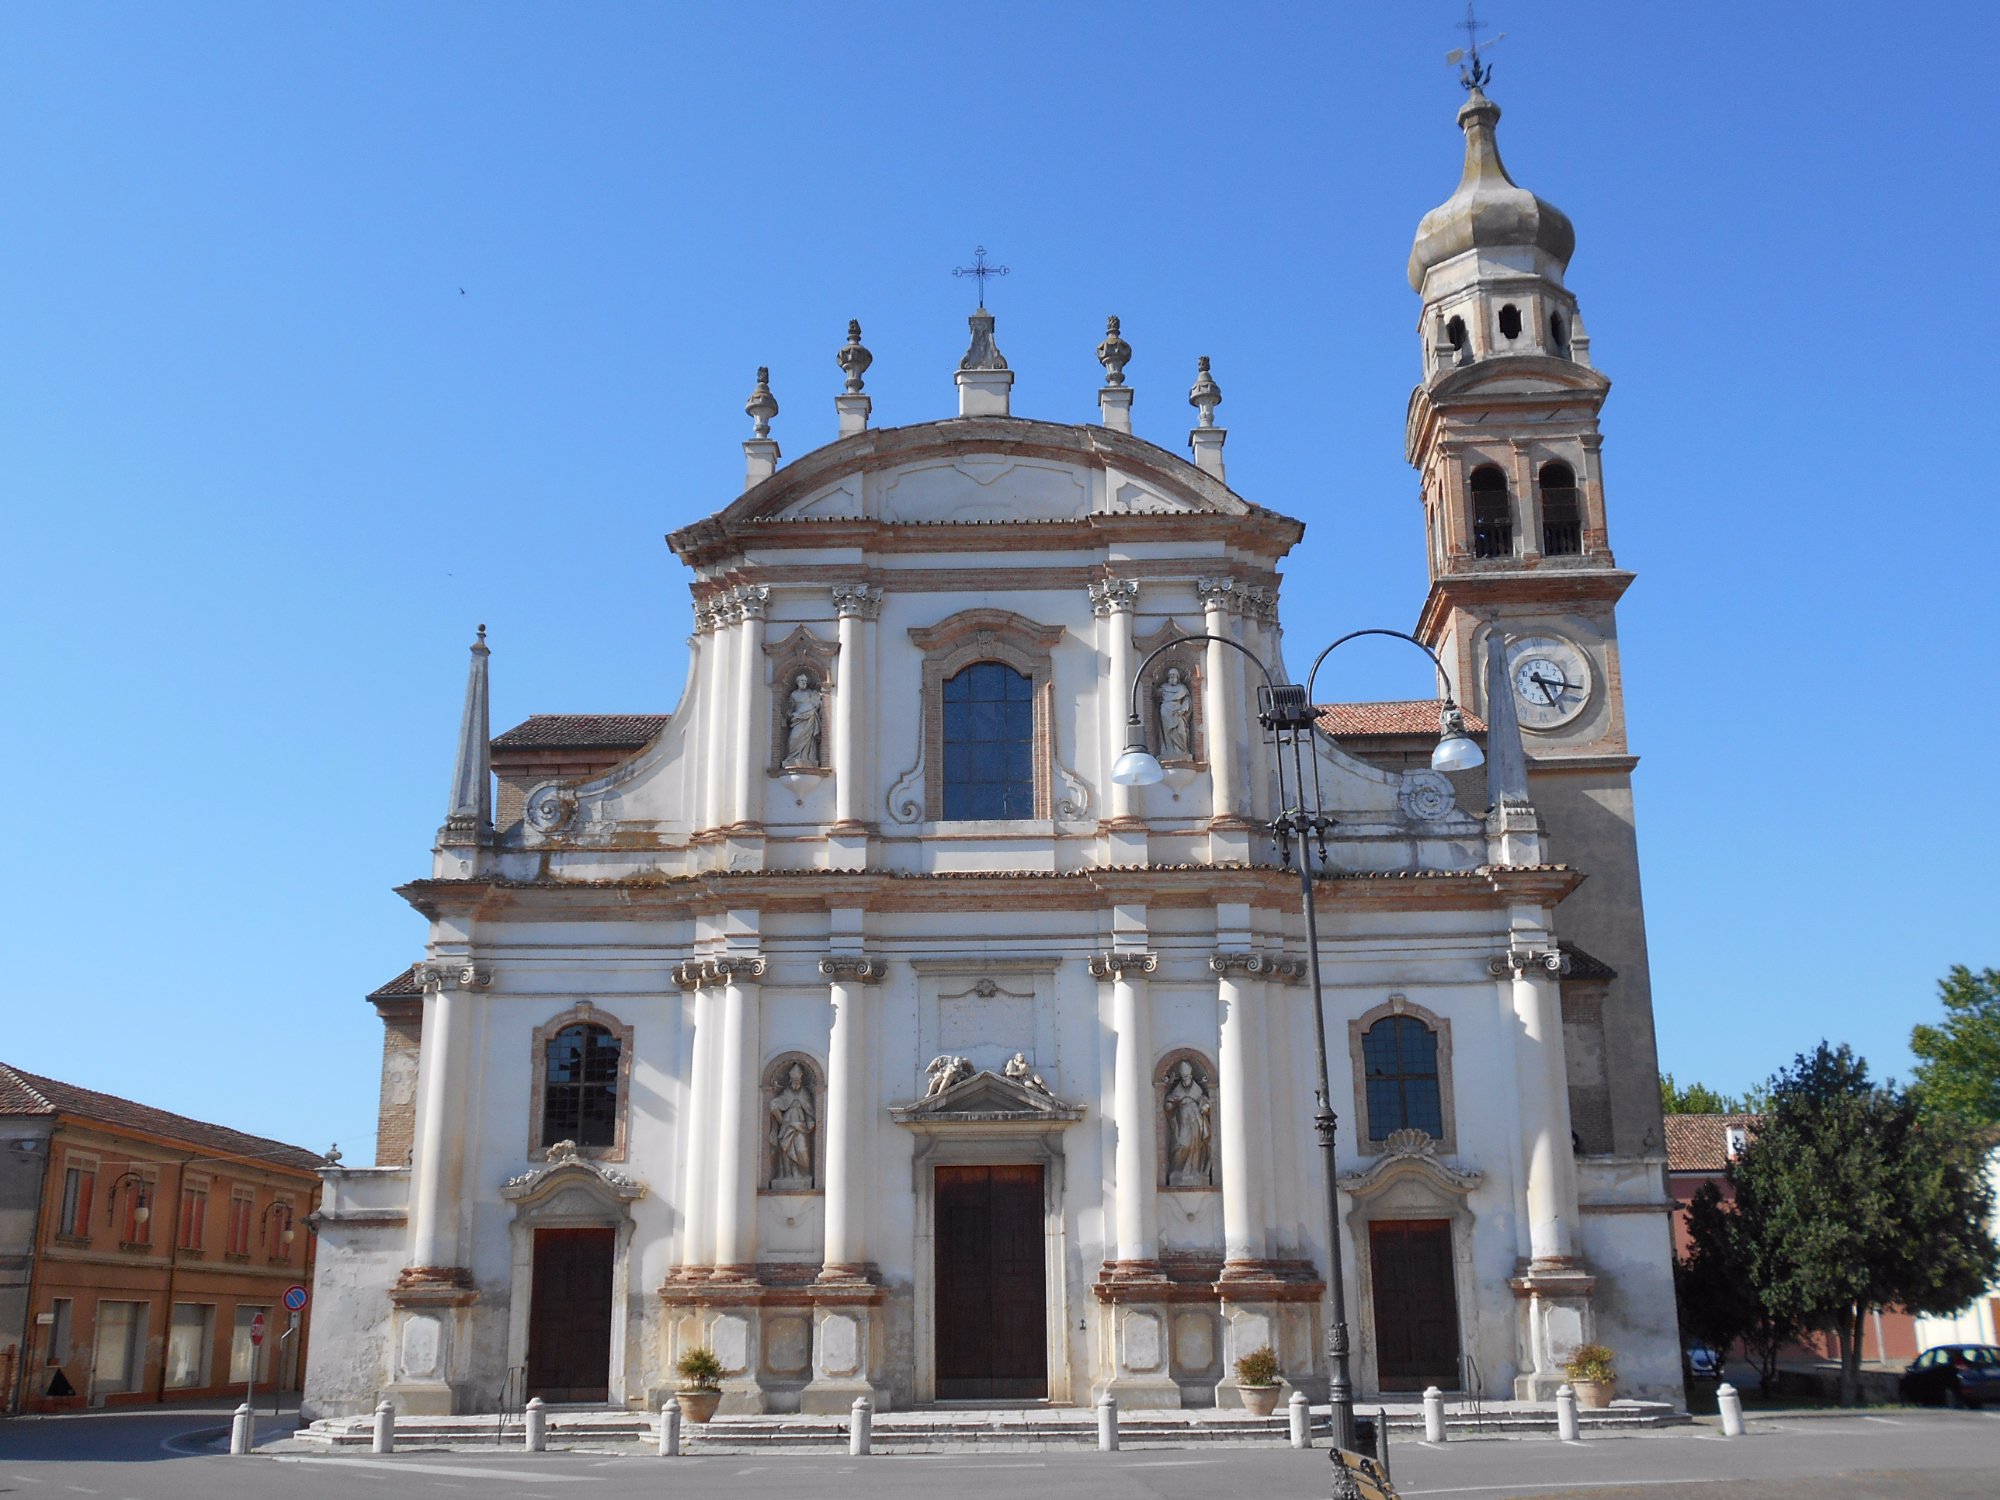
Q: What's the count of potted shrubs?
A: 3